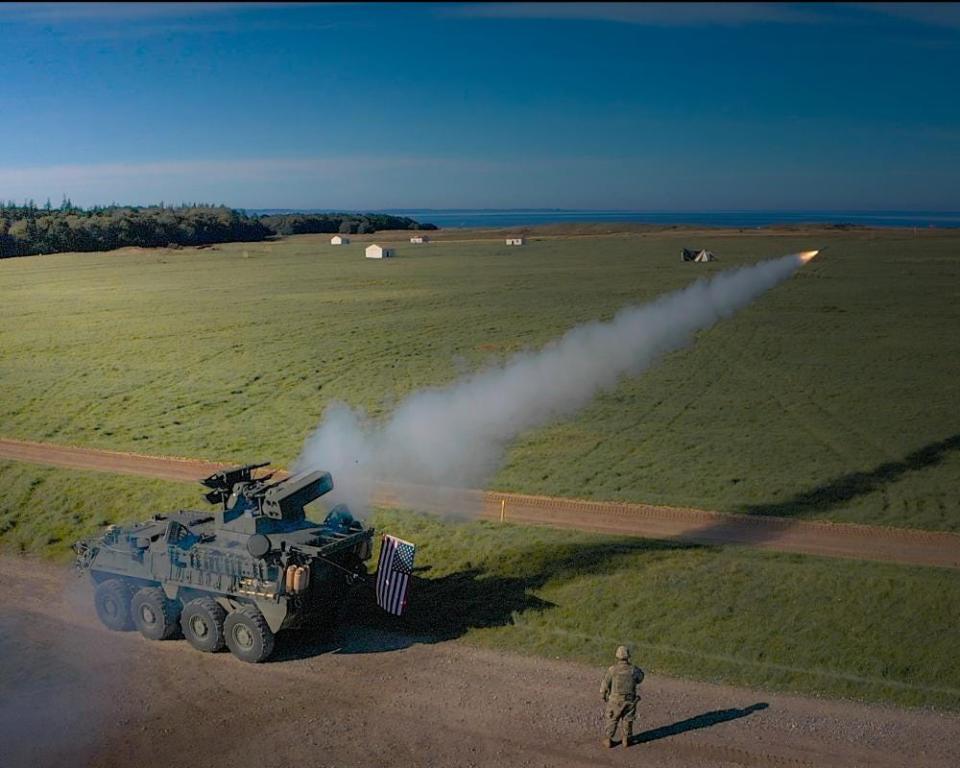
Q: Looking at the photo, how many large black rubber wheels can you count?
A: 4